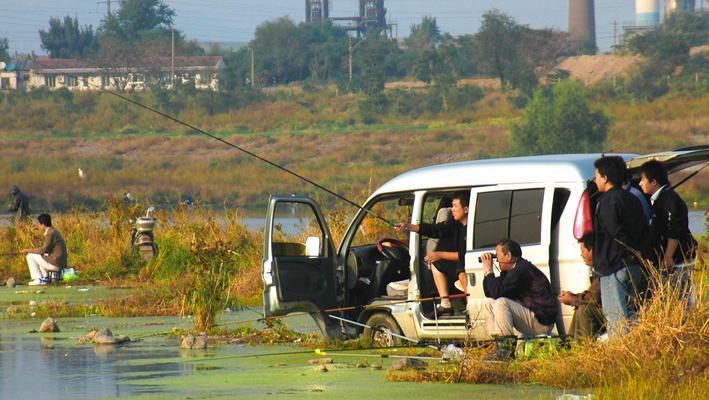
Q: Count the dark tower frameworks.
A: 2